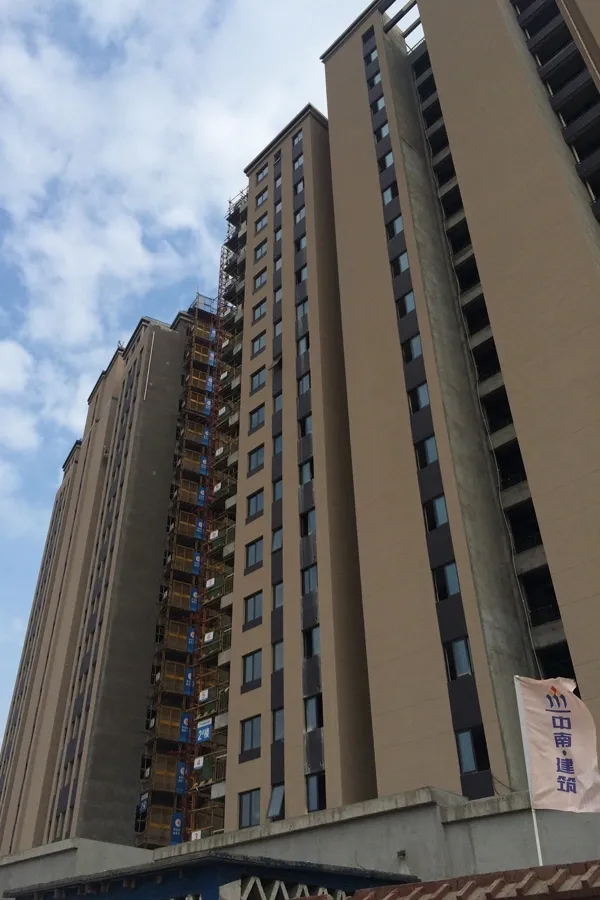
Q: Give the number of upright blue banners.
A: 15